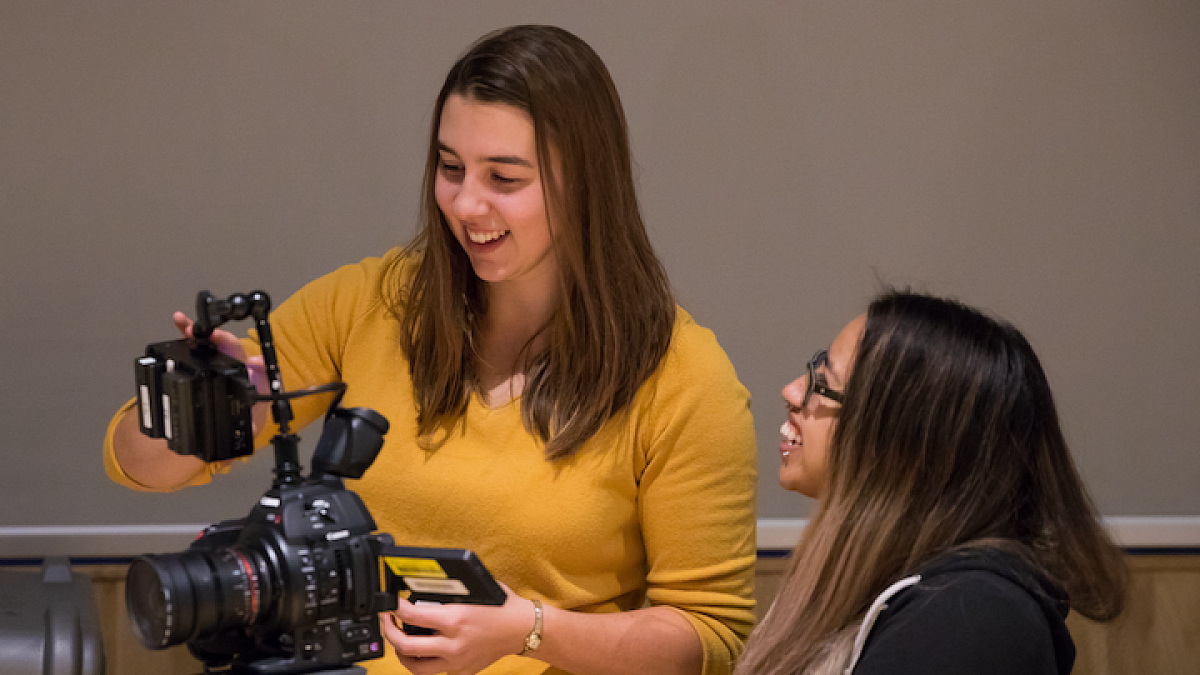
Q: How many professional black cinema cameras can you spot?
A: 1